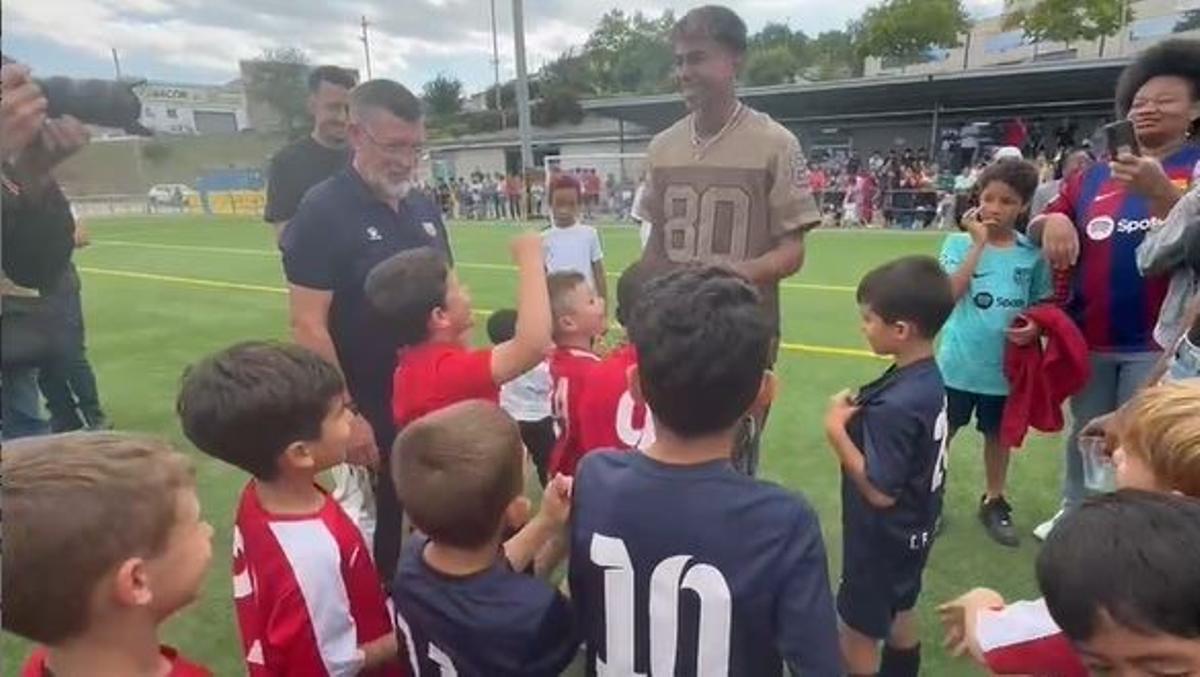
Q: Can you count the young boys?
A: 13